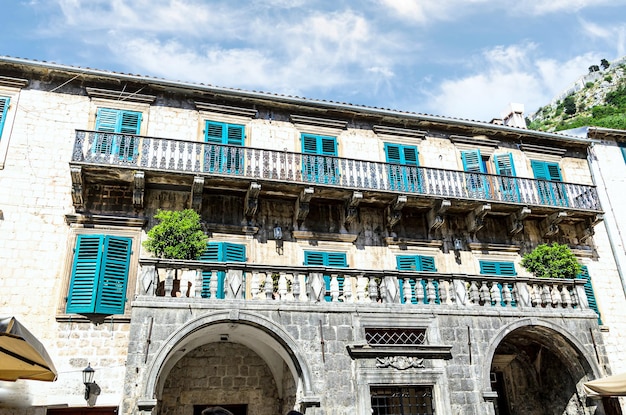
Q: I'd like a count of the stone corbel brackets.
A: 12